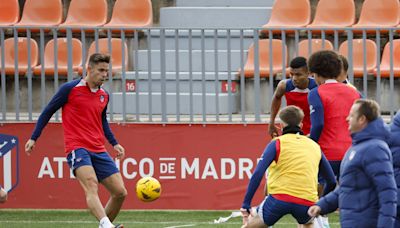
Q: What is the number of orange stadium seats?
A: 14